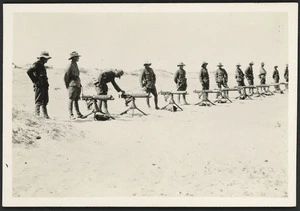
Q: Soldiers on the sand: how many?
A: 12